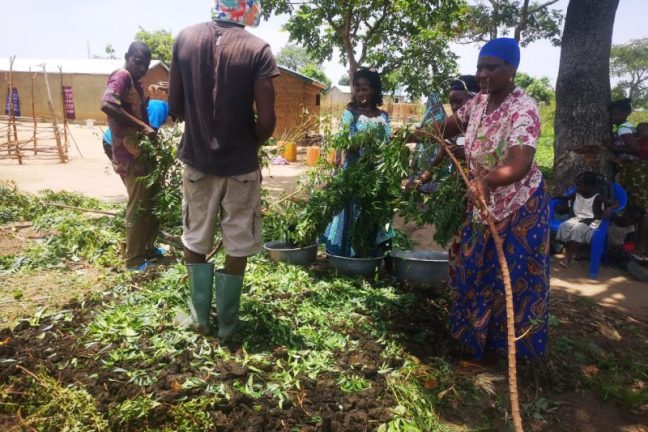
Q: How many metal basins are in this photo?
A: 3